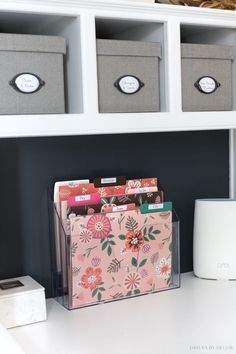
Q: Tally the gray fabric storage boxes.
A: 3